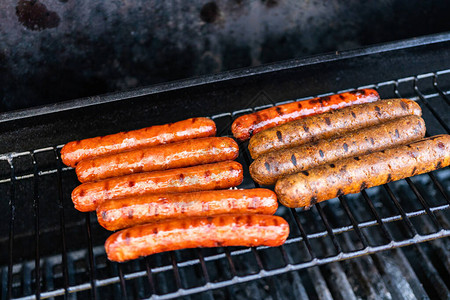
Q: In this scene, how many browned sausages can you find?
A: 3